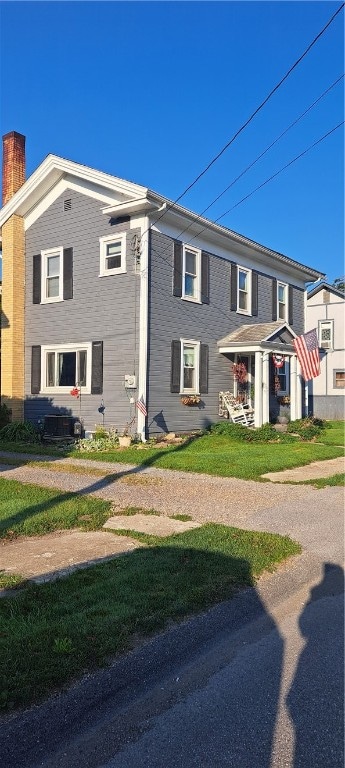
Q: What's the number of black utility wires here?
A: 3